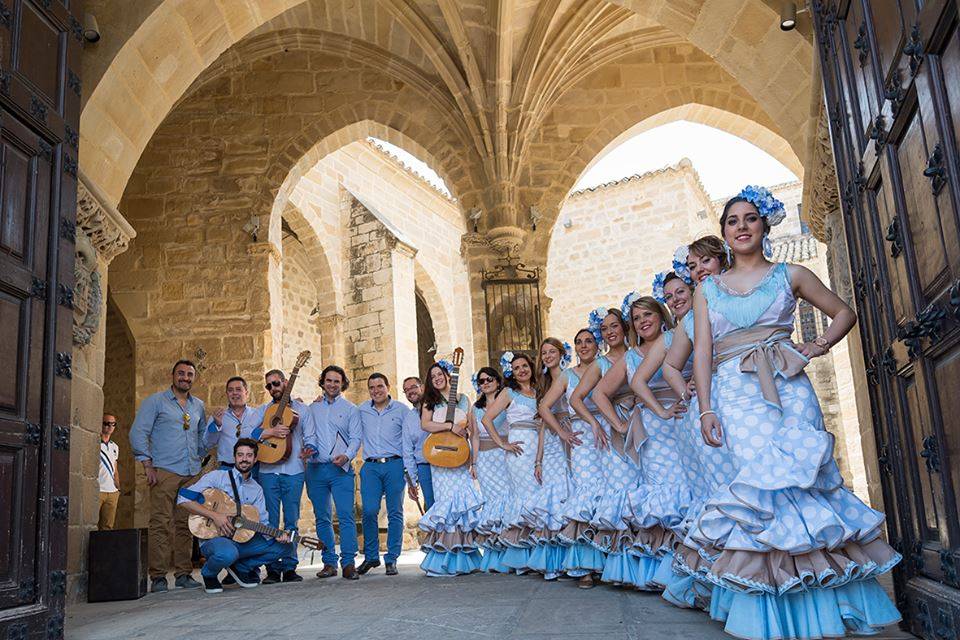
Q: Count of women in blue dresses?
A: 10